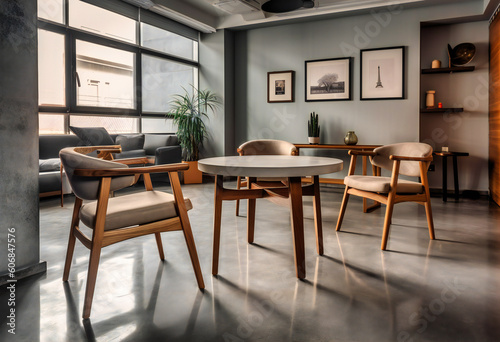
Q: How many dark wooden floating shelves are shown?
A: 2